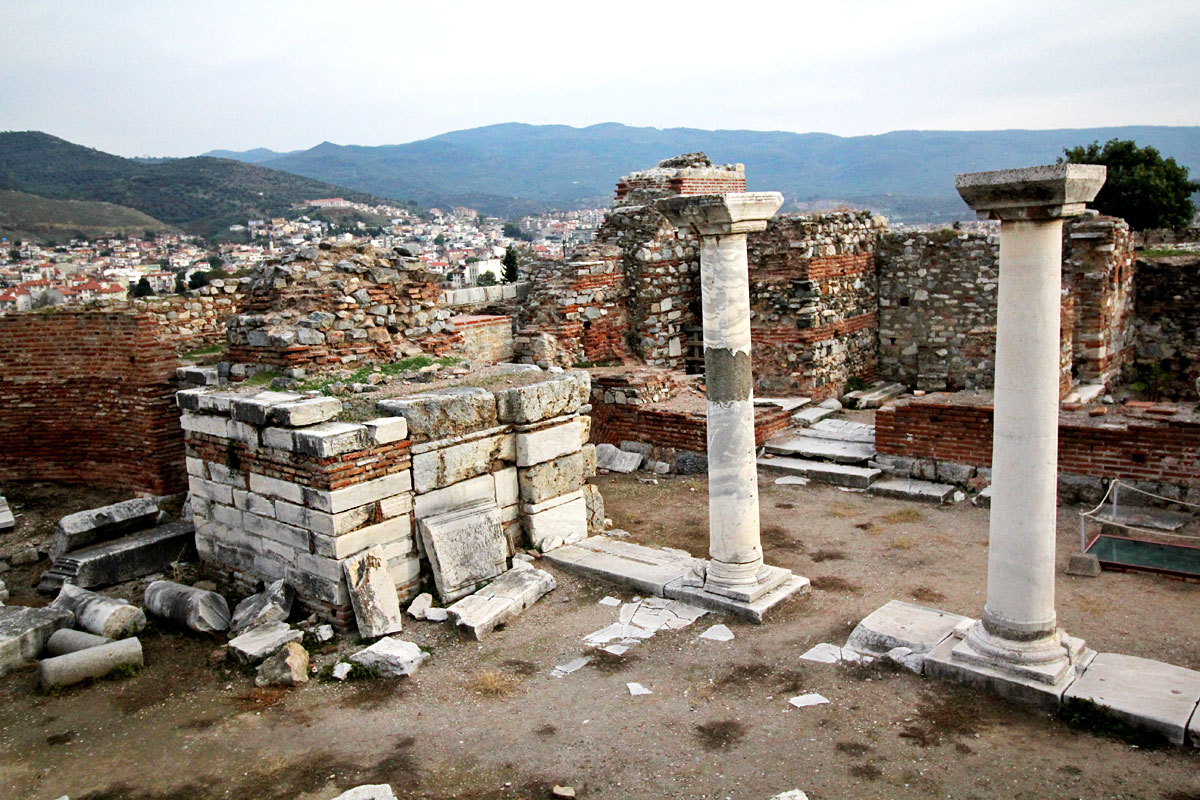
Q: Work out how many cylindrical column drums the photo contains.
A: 4